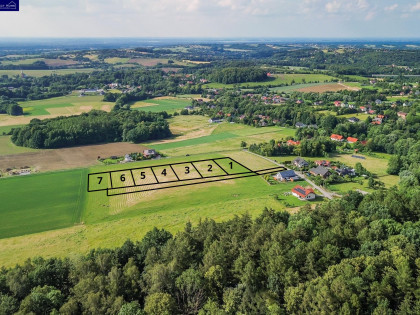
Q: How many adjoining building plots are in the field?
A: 7